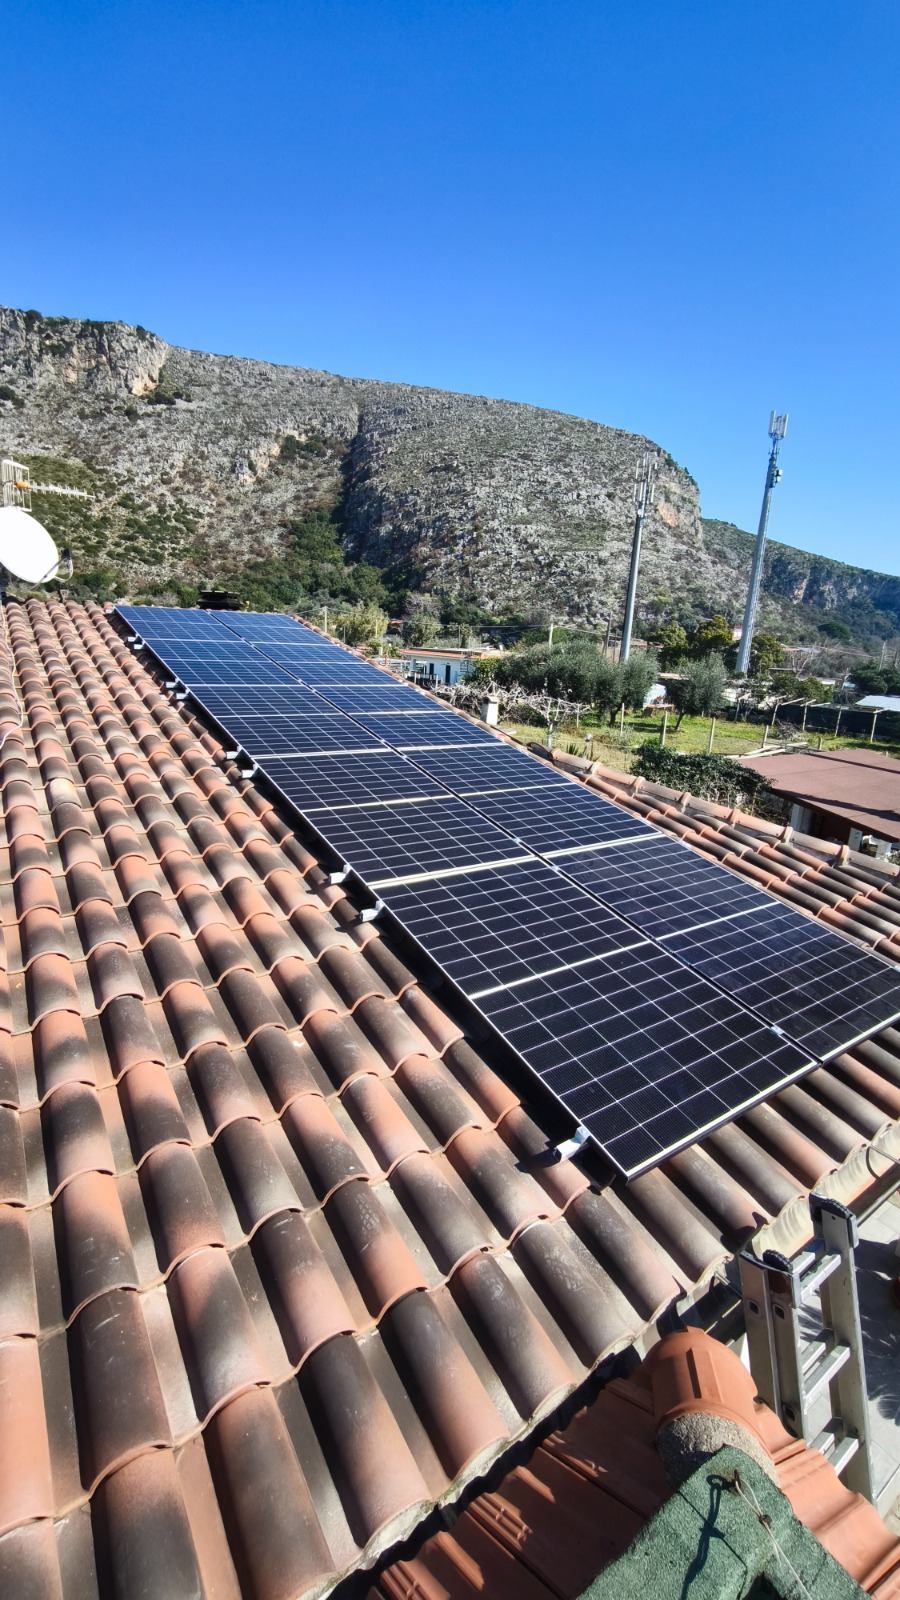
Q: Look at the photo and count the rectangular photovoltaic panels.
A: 10